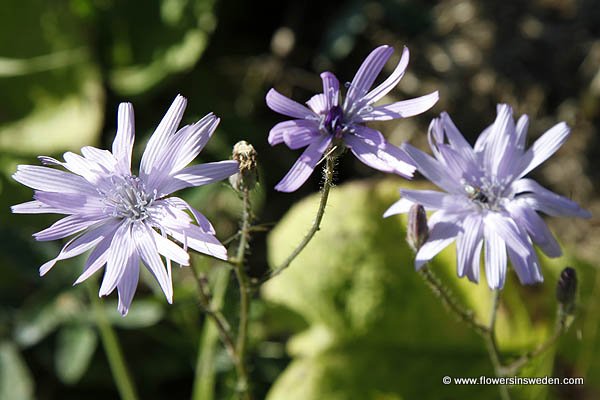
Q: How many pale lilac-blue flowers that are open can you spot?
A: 3